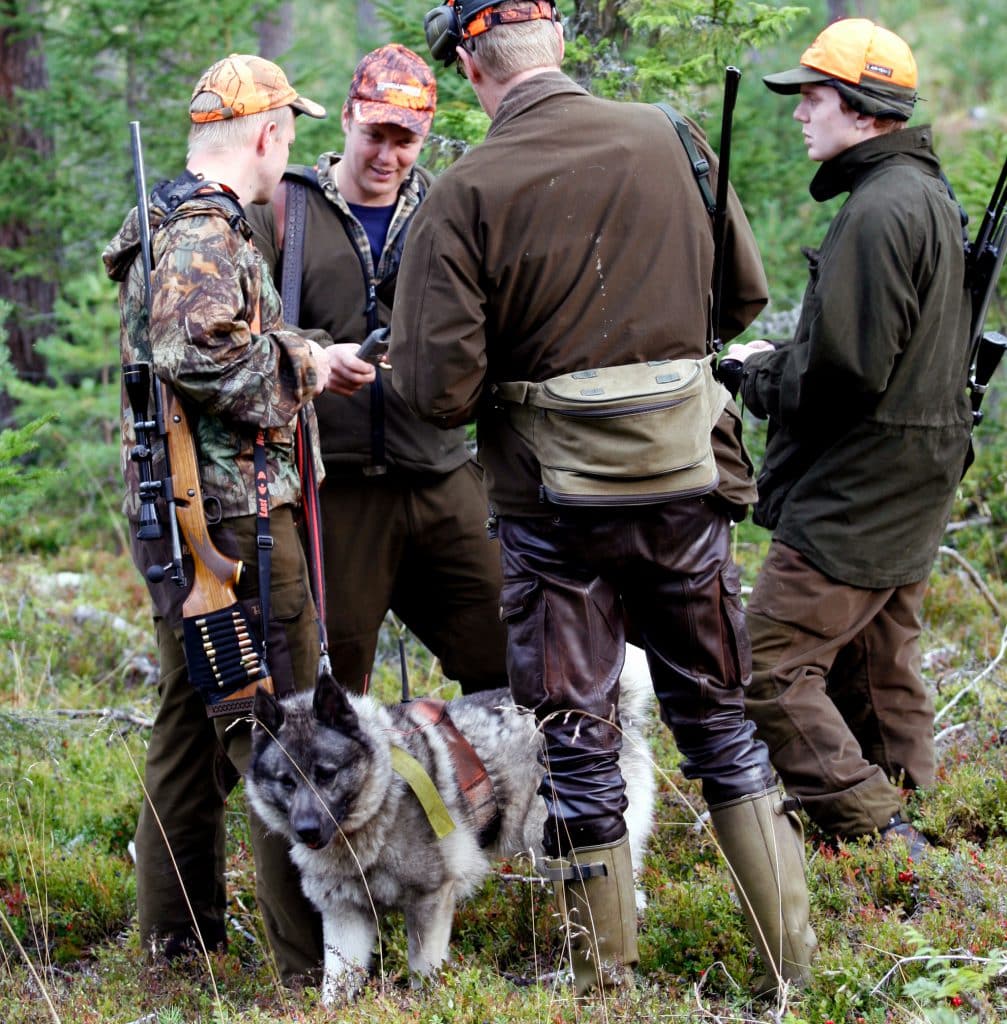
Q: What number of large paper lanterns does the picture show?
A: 0